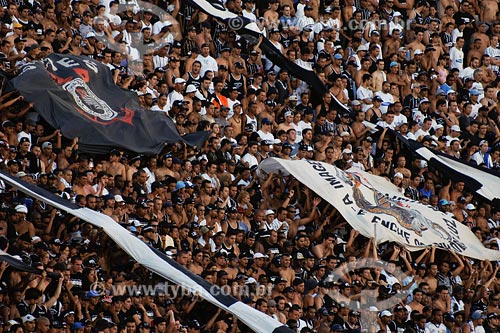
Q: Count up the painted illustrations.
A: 2